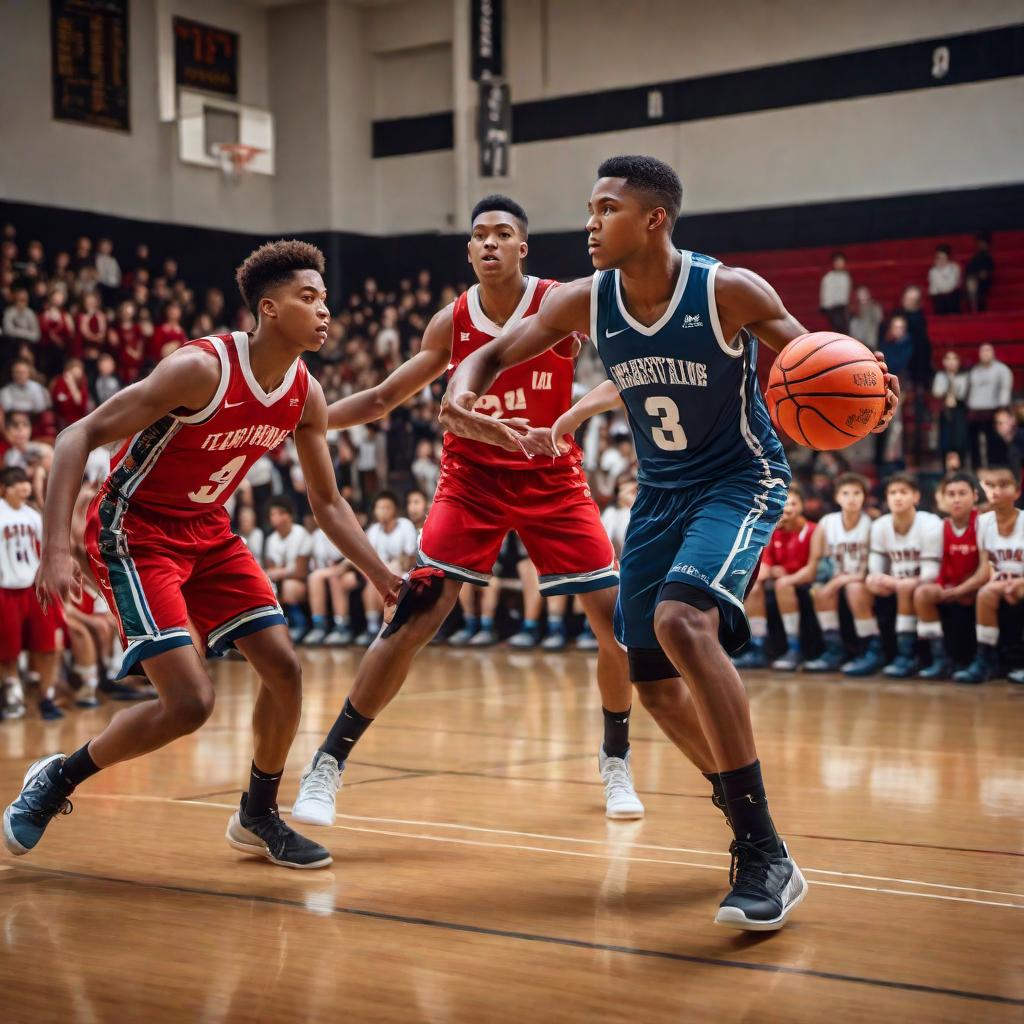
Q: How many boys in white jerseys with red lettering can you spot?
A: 4